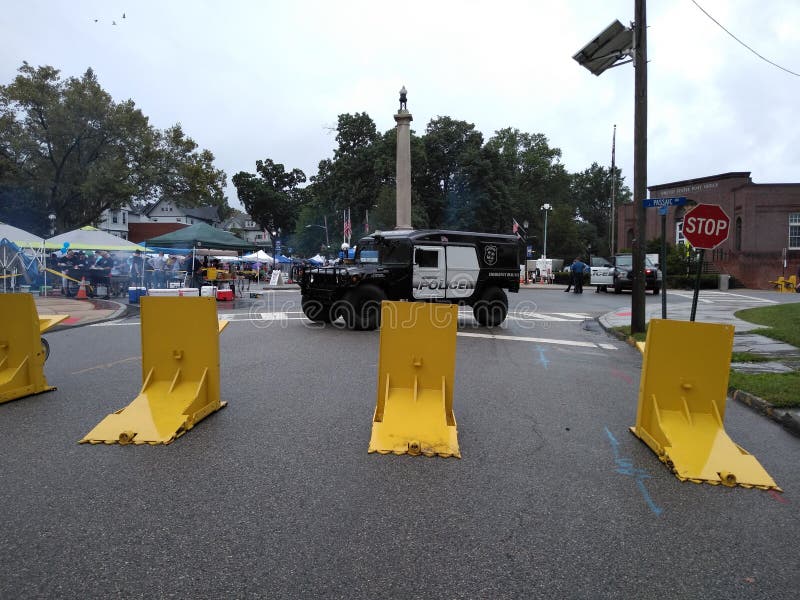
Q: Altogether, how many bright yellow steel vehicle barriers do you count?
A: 4